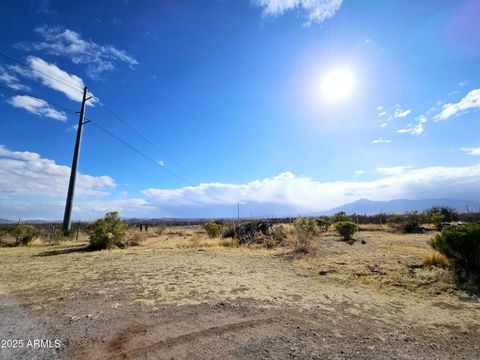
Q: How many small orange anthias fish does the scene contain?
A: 0